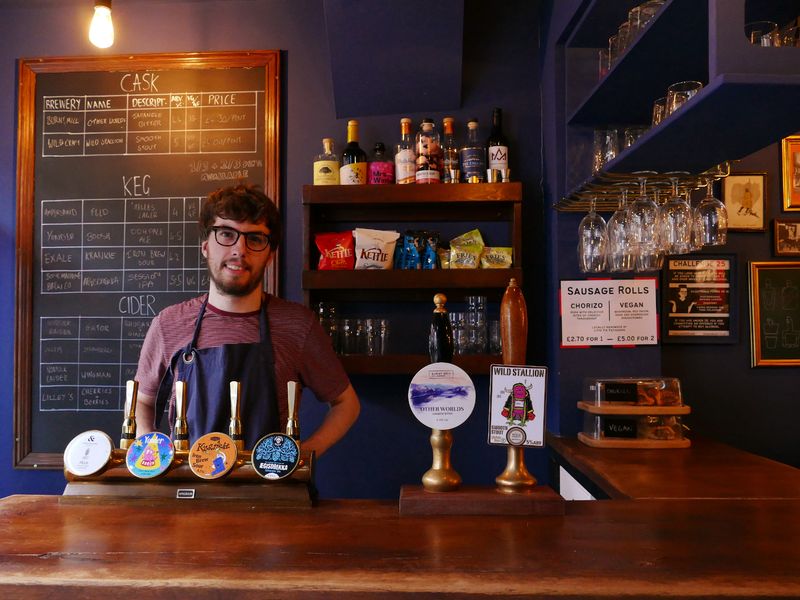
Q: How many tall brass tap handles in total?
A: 4